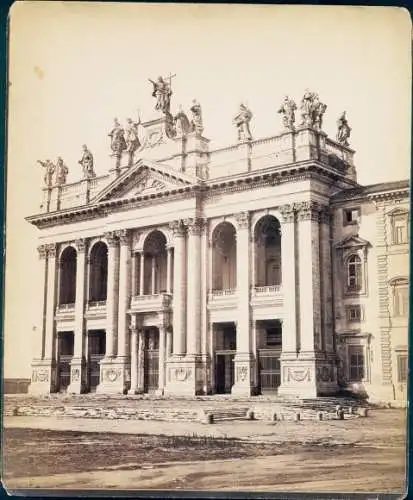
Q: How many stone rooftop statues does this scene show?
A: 13